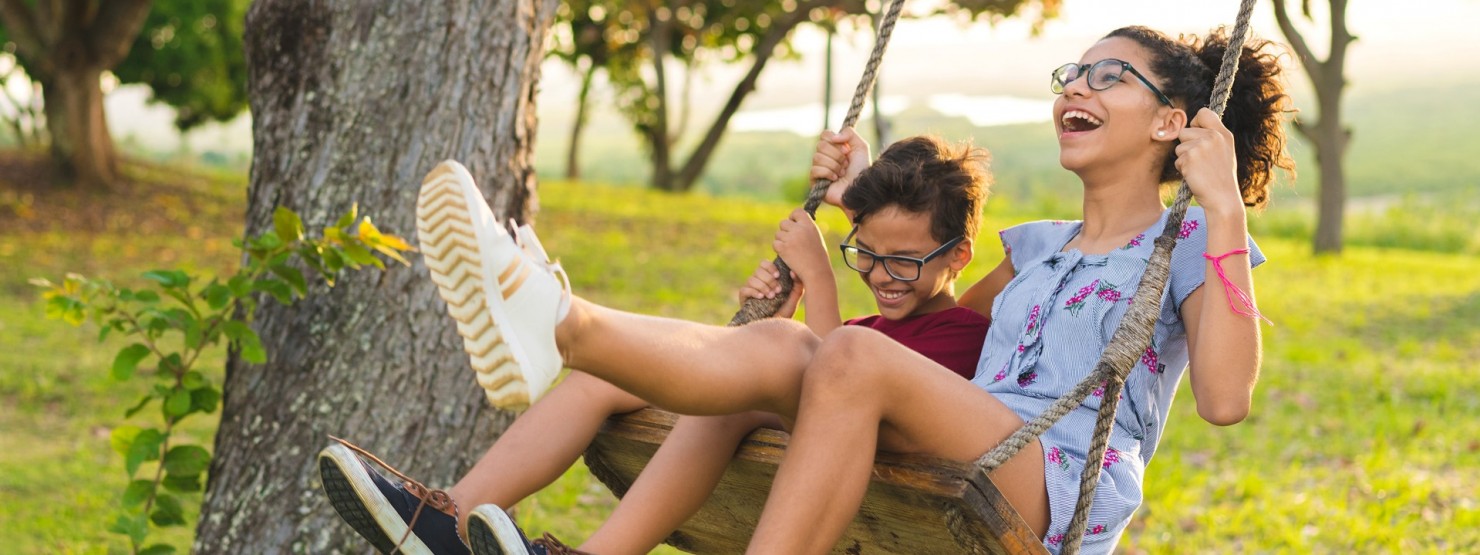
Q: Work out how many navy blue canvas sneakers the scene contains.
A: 2